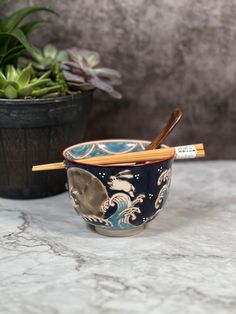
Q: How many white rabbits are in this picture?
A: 1